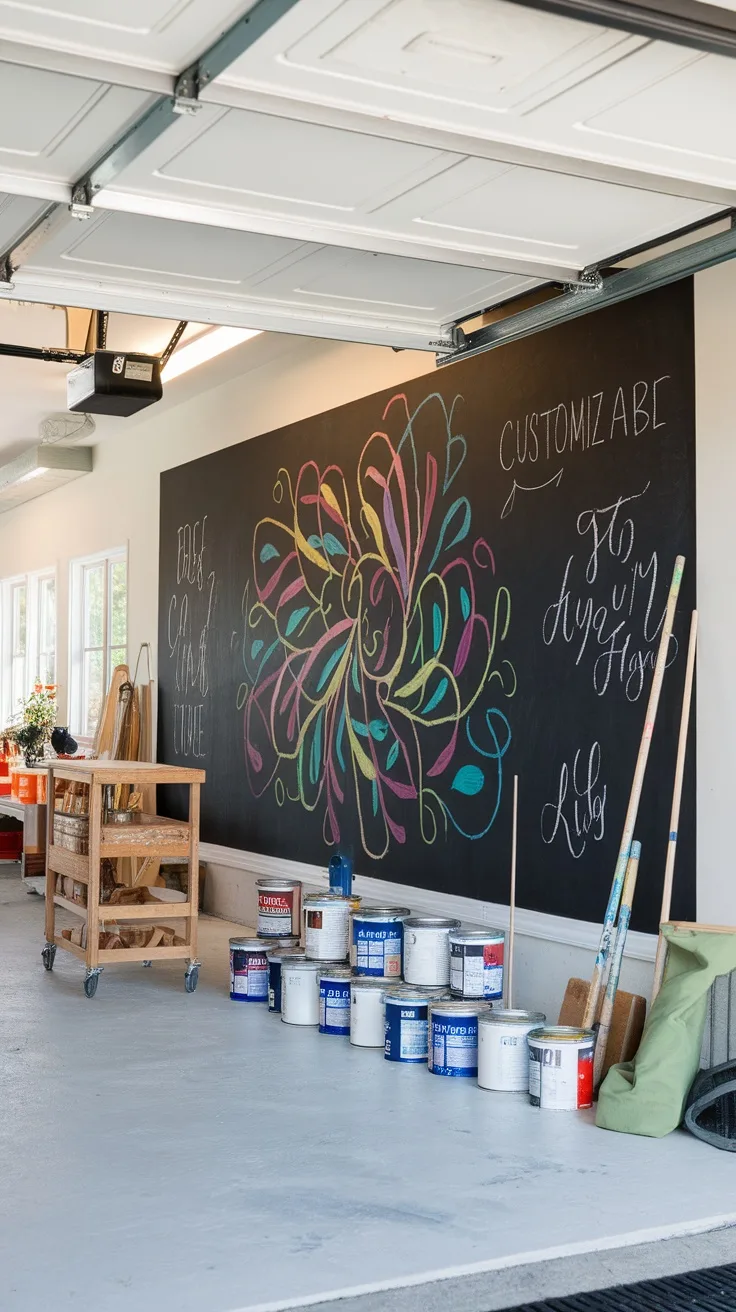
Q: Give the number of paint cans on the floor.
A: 14